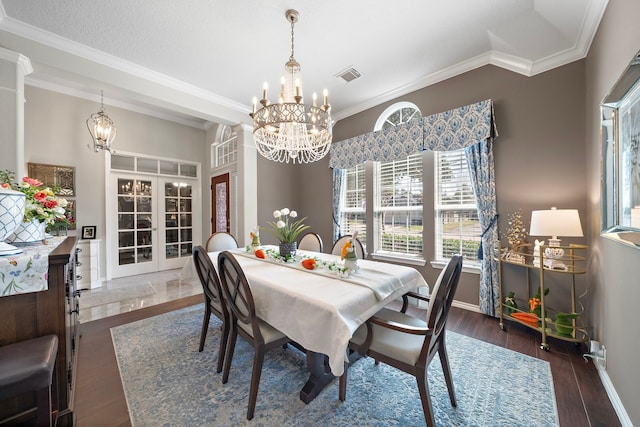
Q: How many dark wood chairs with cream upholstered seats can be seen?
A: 6